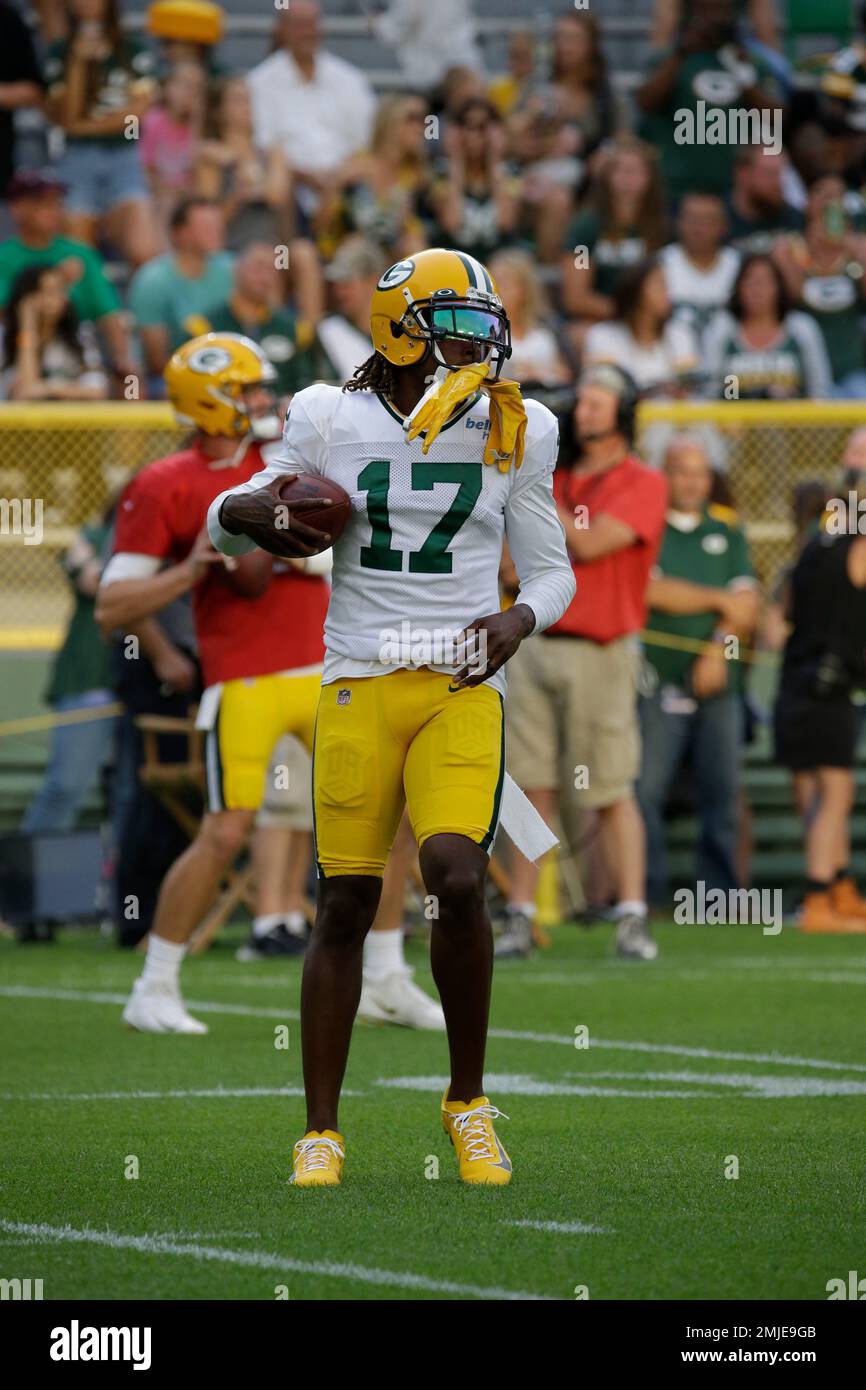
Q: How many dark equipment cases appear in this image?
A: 1